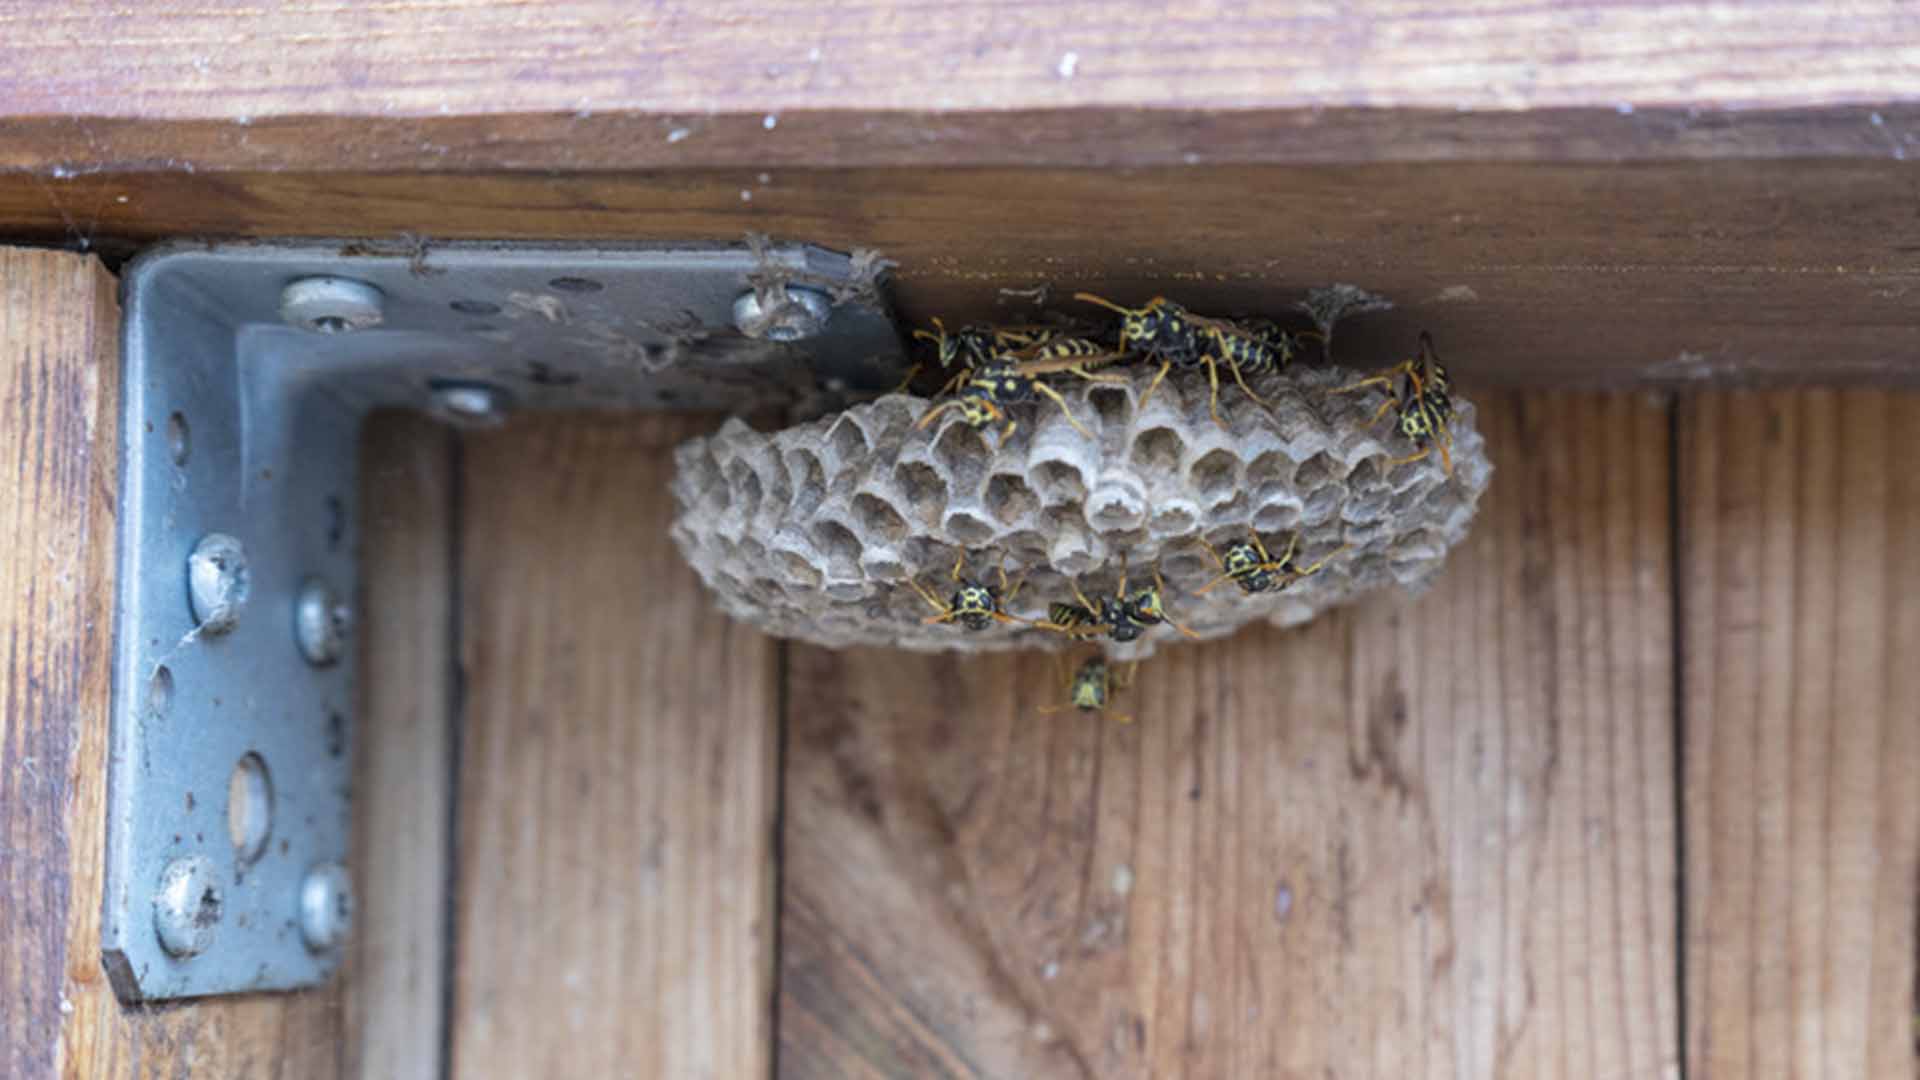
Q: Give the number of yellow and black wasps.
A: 8